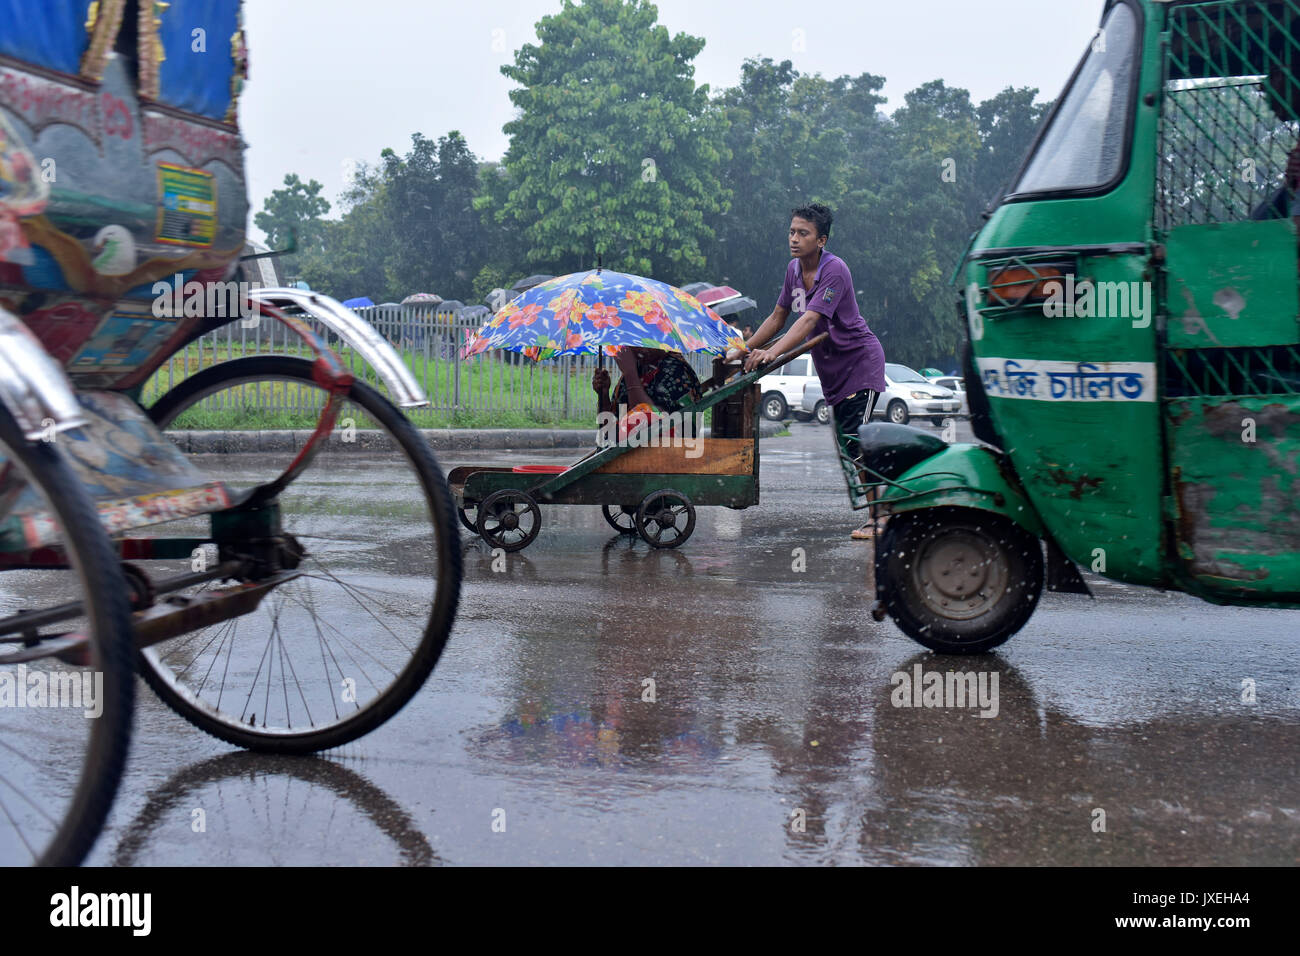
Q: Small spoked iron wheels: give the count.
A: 4